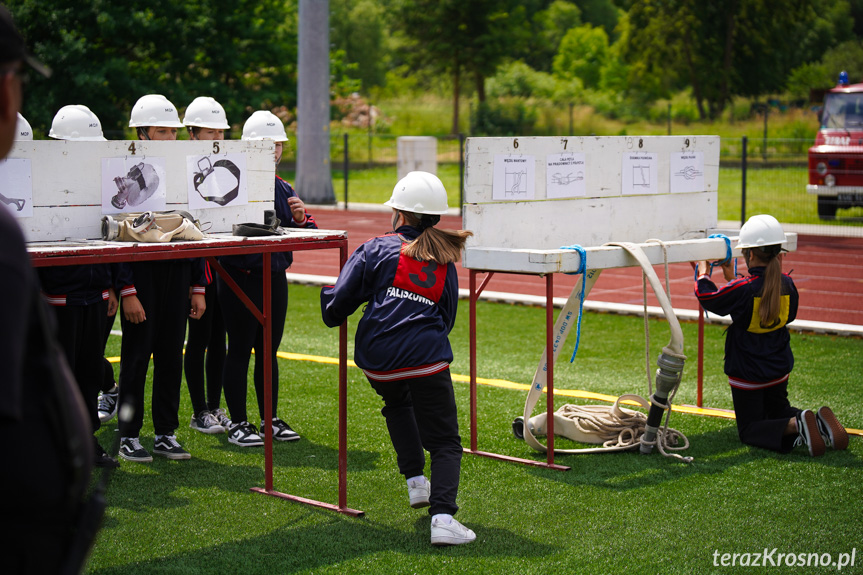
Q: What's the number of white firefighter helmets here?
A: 7